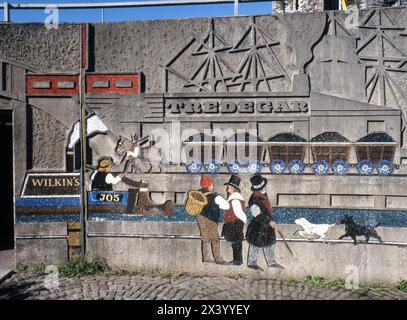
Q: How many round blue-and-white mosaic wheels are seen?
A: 10